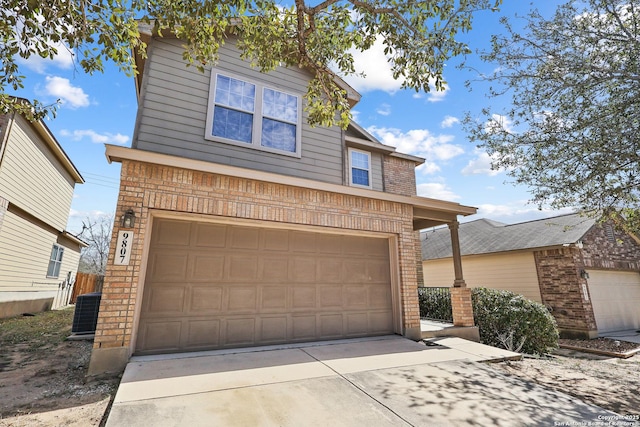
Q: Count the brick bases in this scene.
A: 1